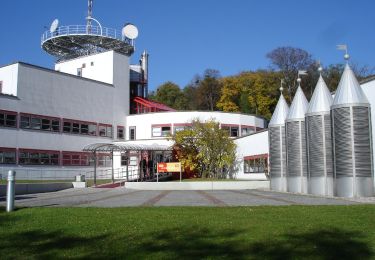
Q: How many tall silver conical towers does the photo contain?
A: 4